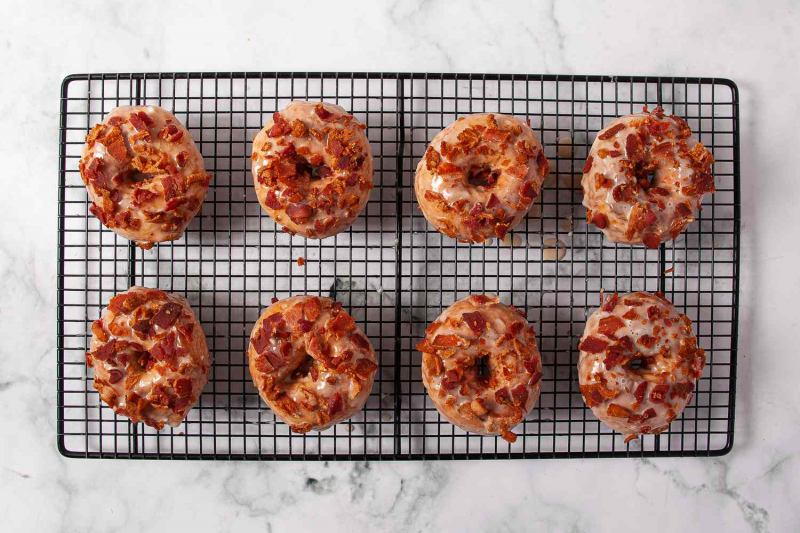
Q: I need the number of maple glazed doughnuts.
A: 8